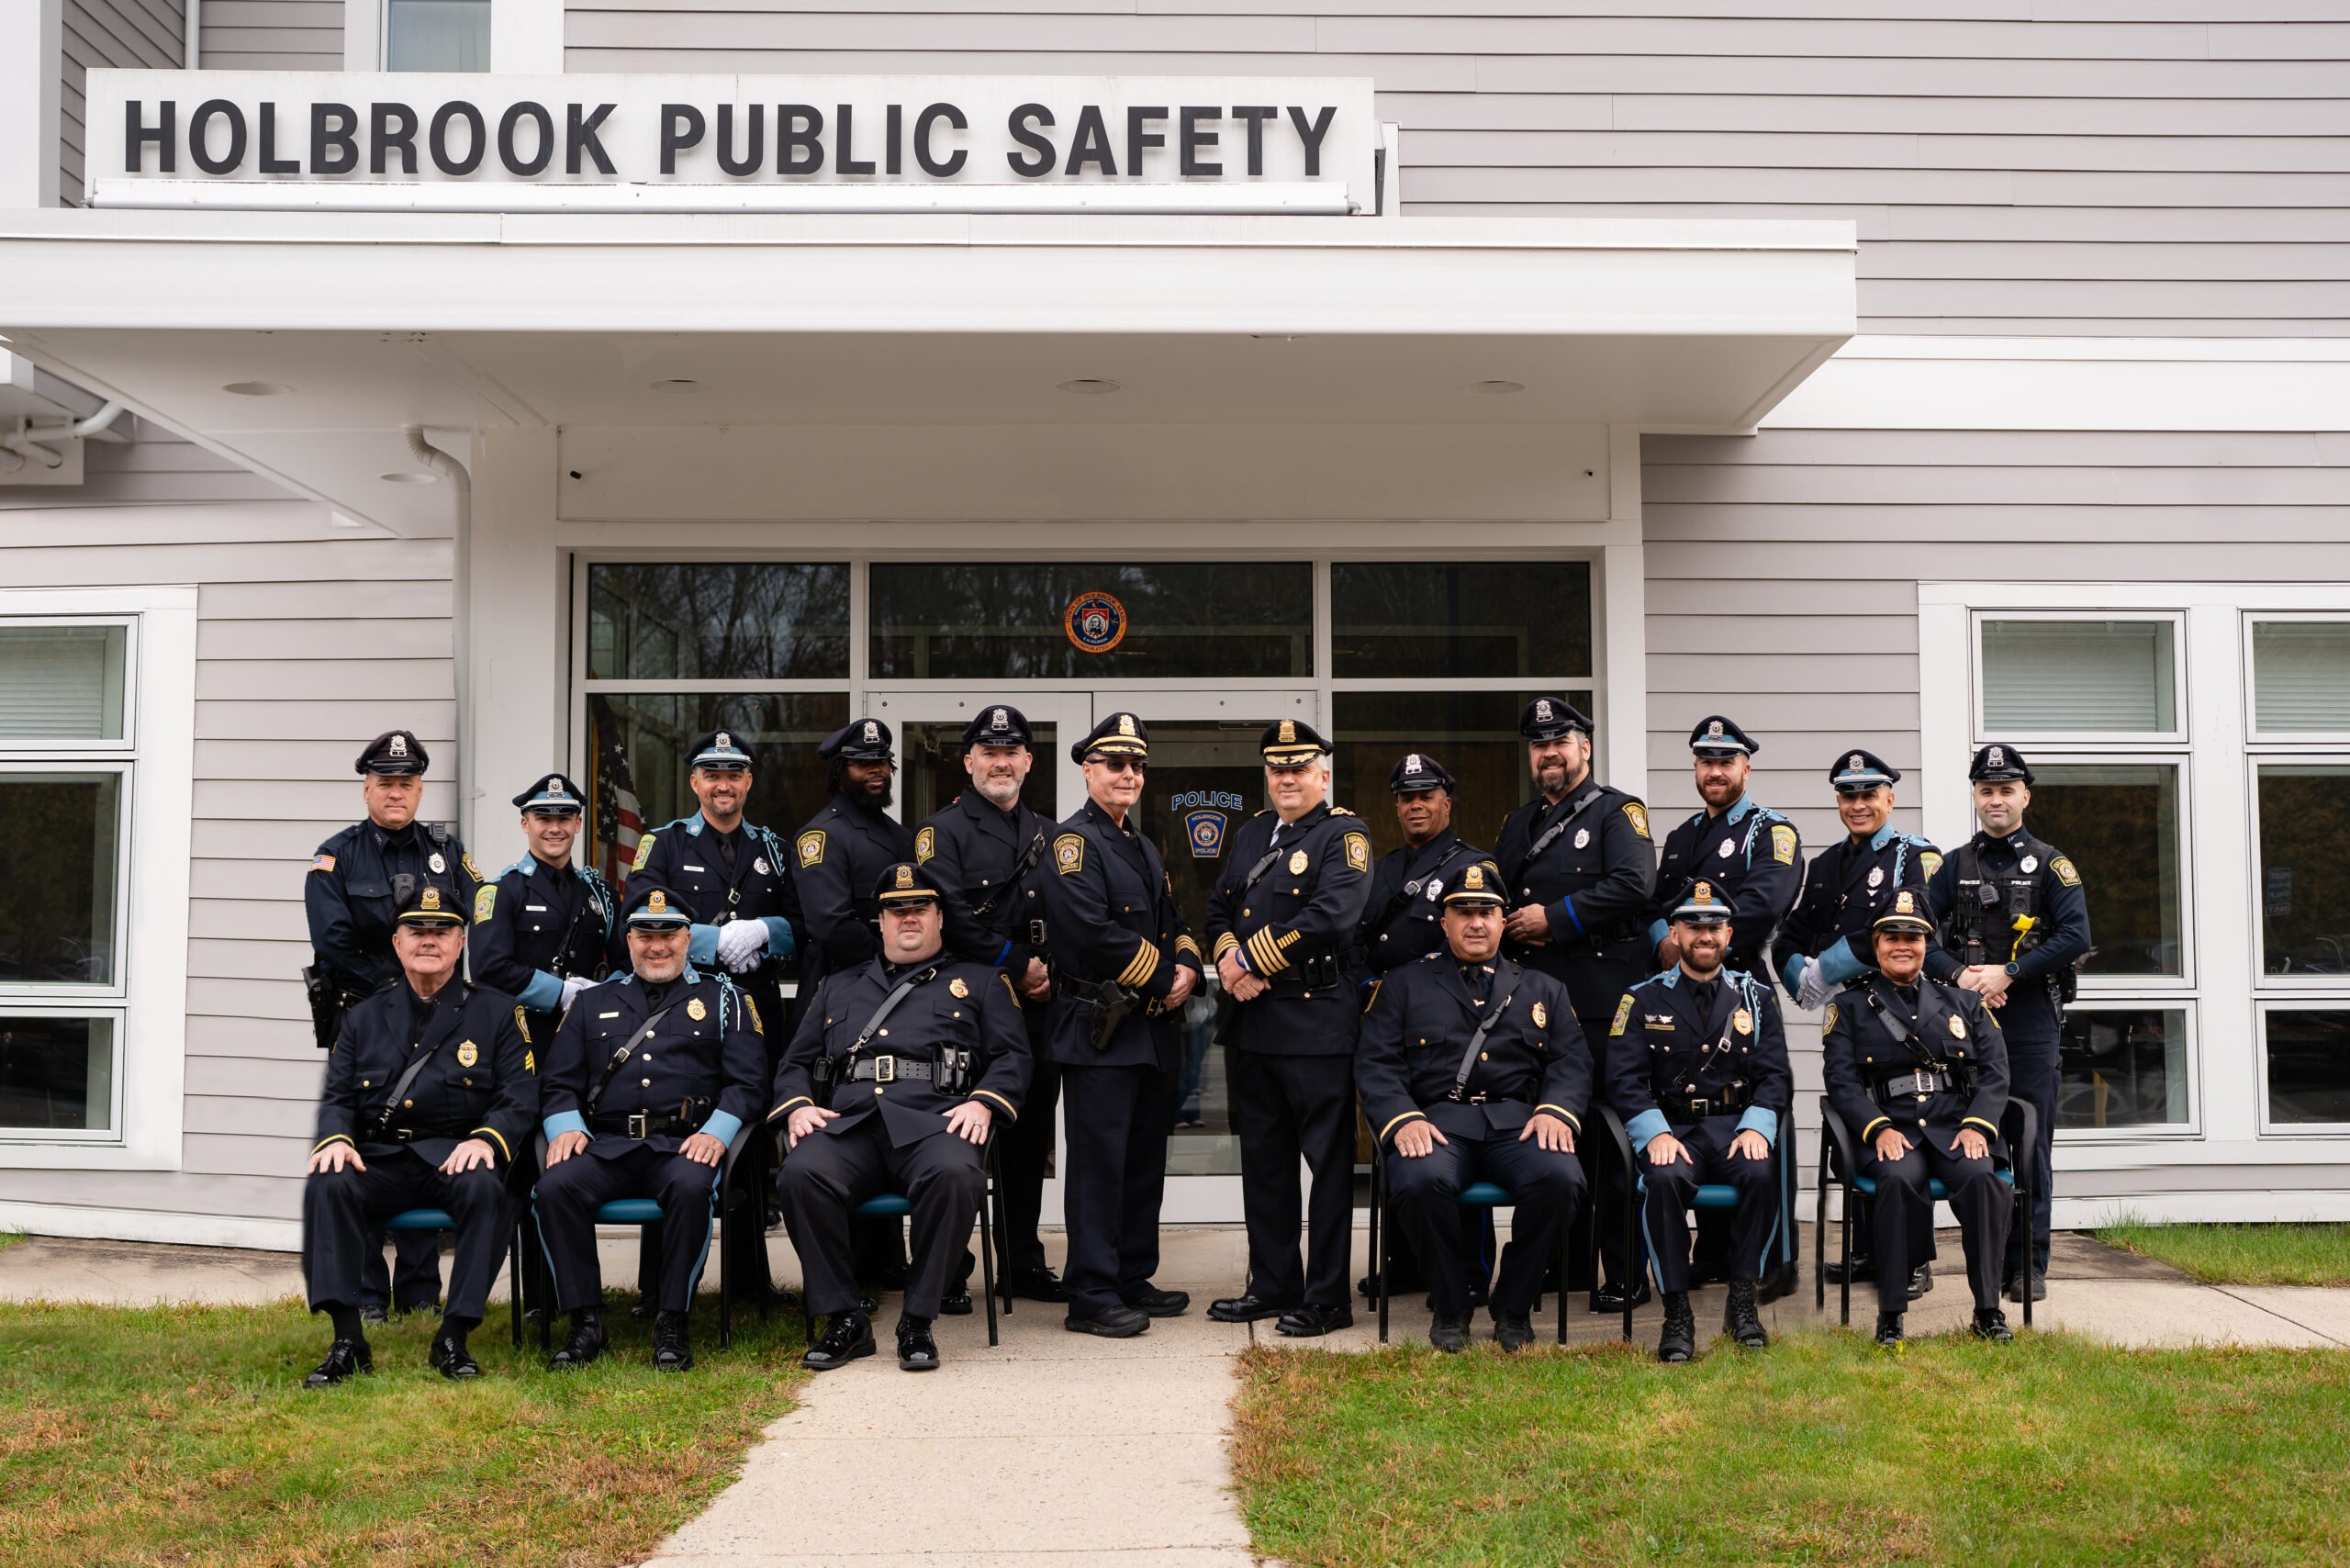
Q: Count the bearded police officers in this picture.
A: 7